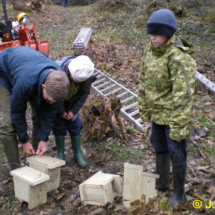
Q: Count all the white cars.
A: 0